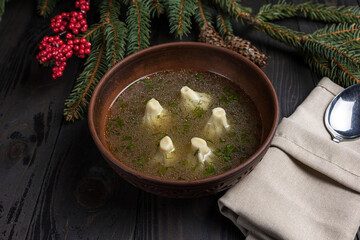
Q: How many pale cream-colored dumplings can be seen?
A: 5